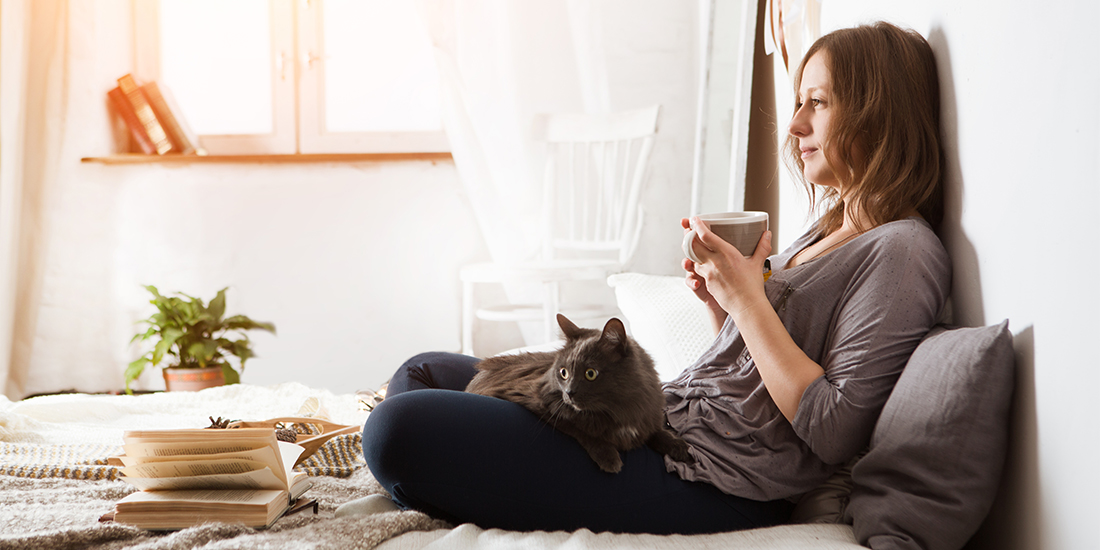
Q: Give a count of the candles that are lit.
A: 0